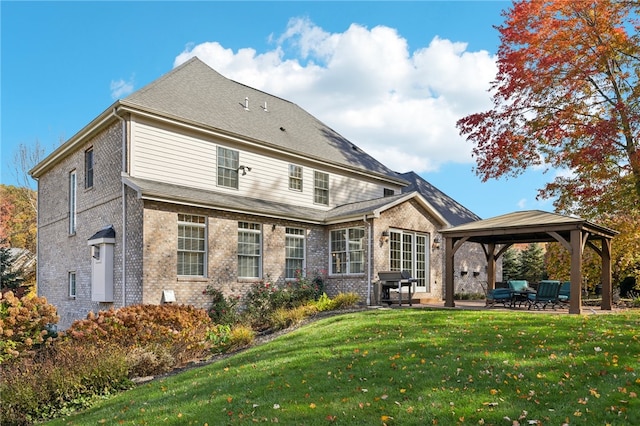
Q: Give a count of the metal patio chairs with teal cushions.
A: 4